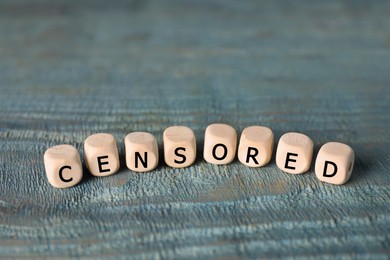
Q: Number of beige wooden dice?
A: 8